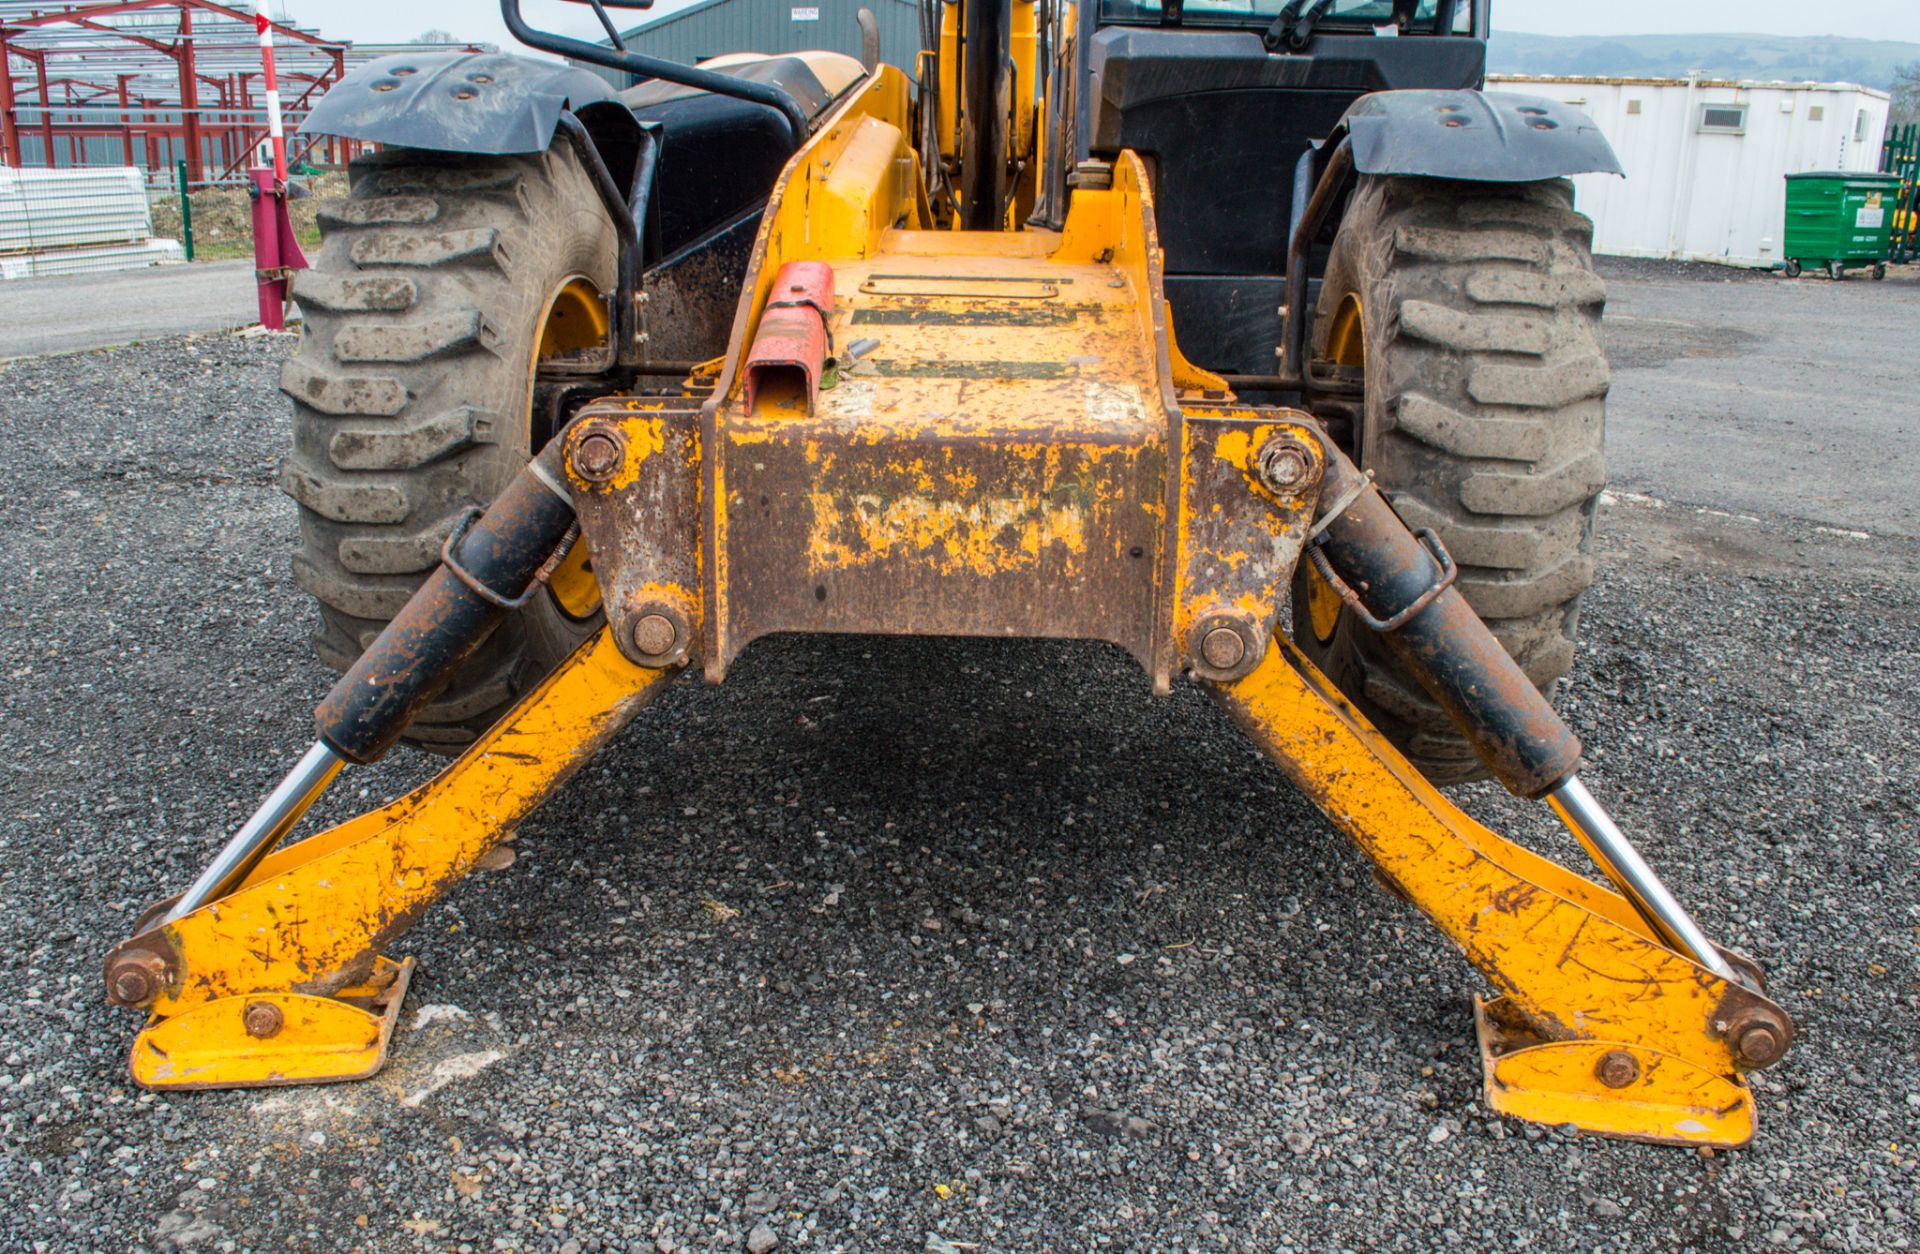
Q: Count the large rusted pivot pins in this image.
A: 8